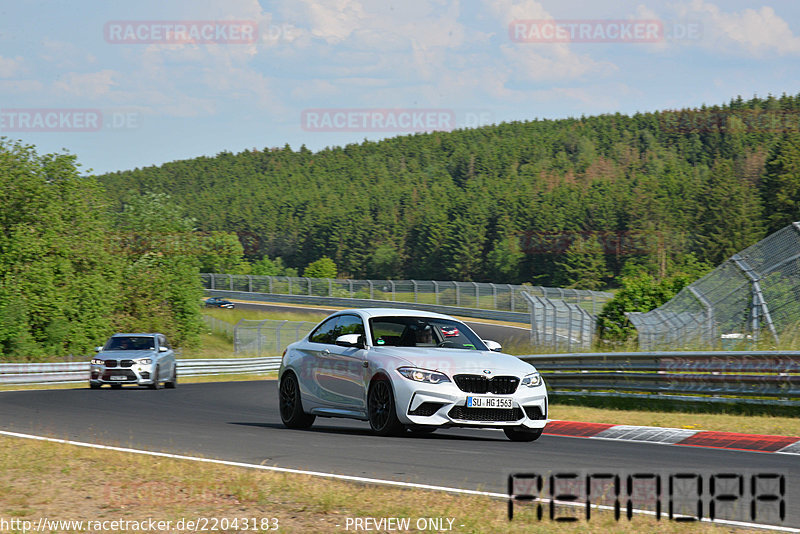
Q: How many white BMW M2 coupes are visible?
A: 1